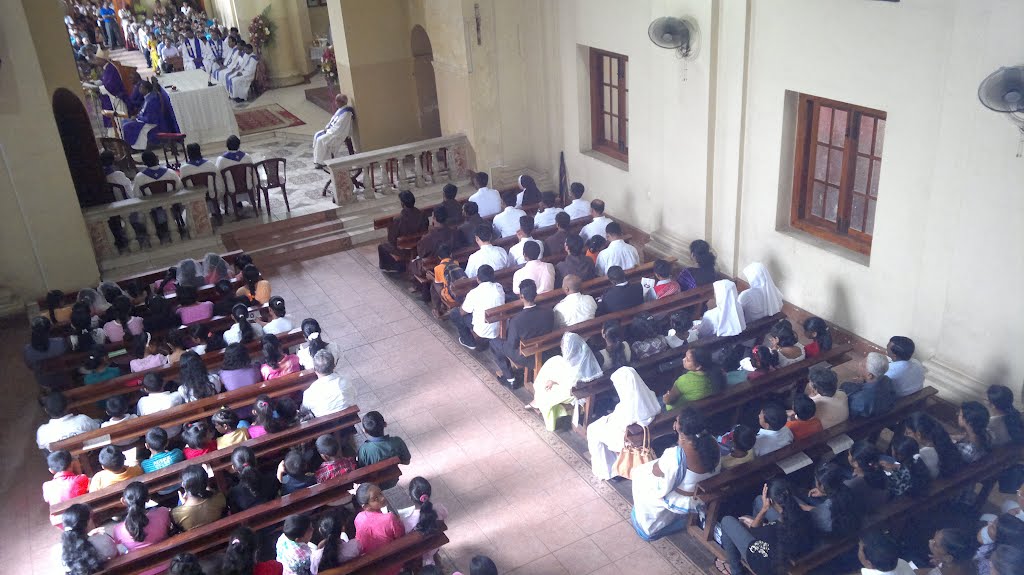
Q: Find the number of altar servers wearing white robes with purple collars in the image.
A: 4